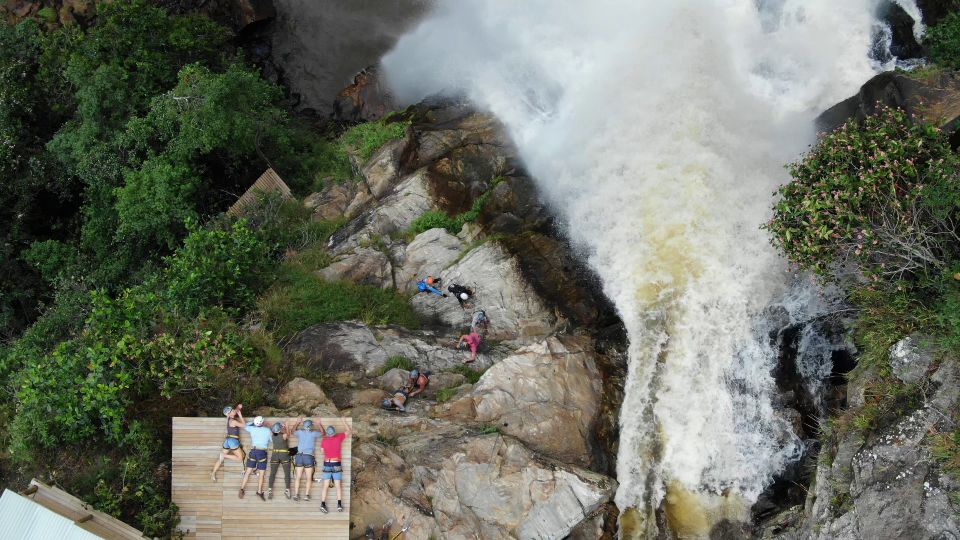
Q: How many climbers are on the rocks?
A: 6